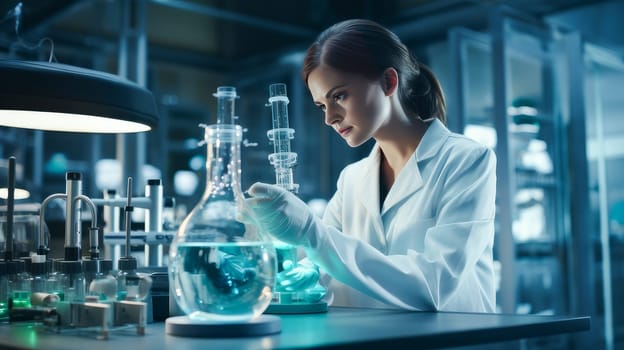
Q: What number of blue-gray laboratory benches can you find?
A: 1